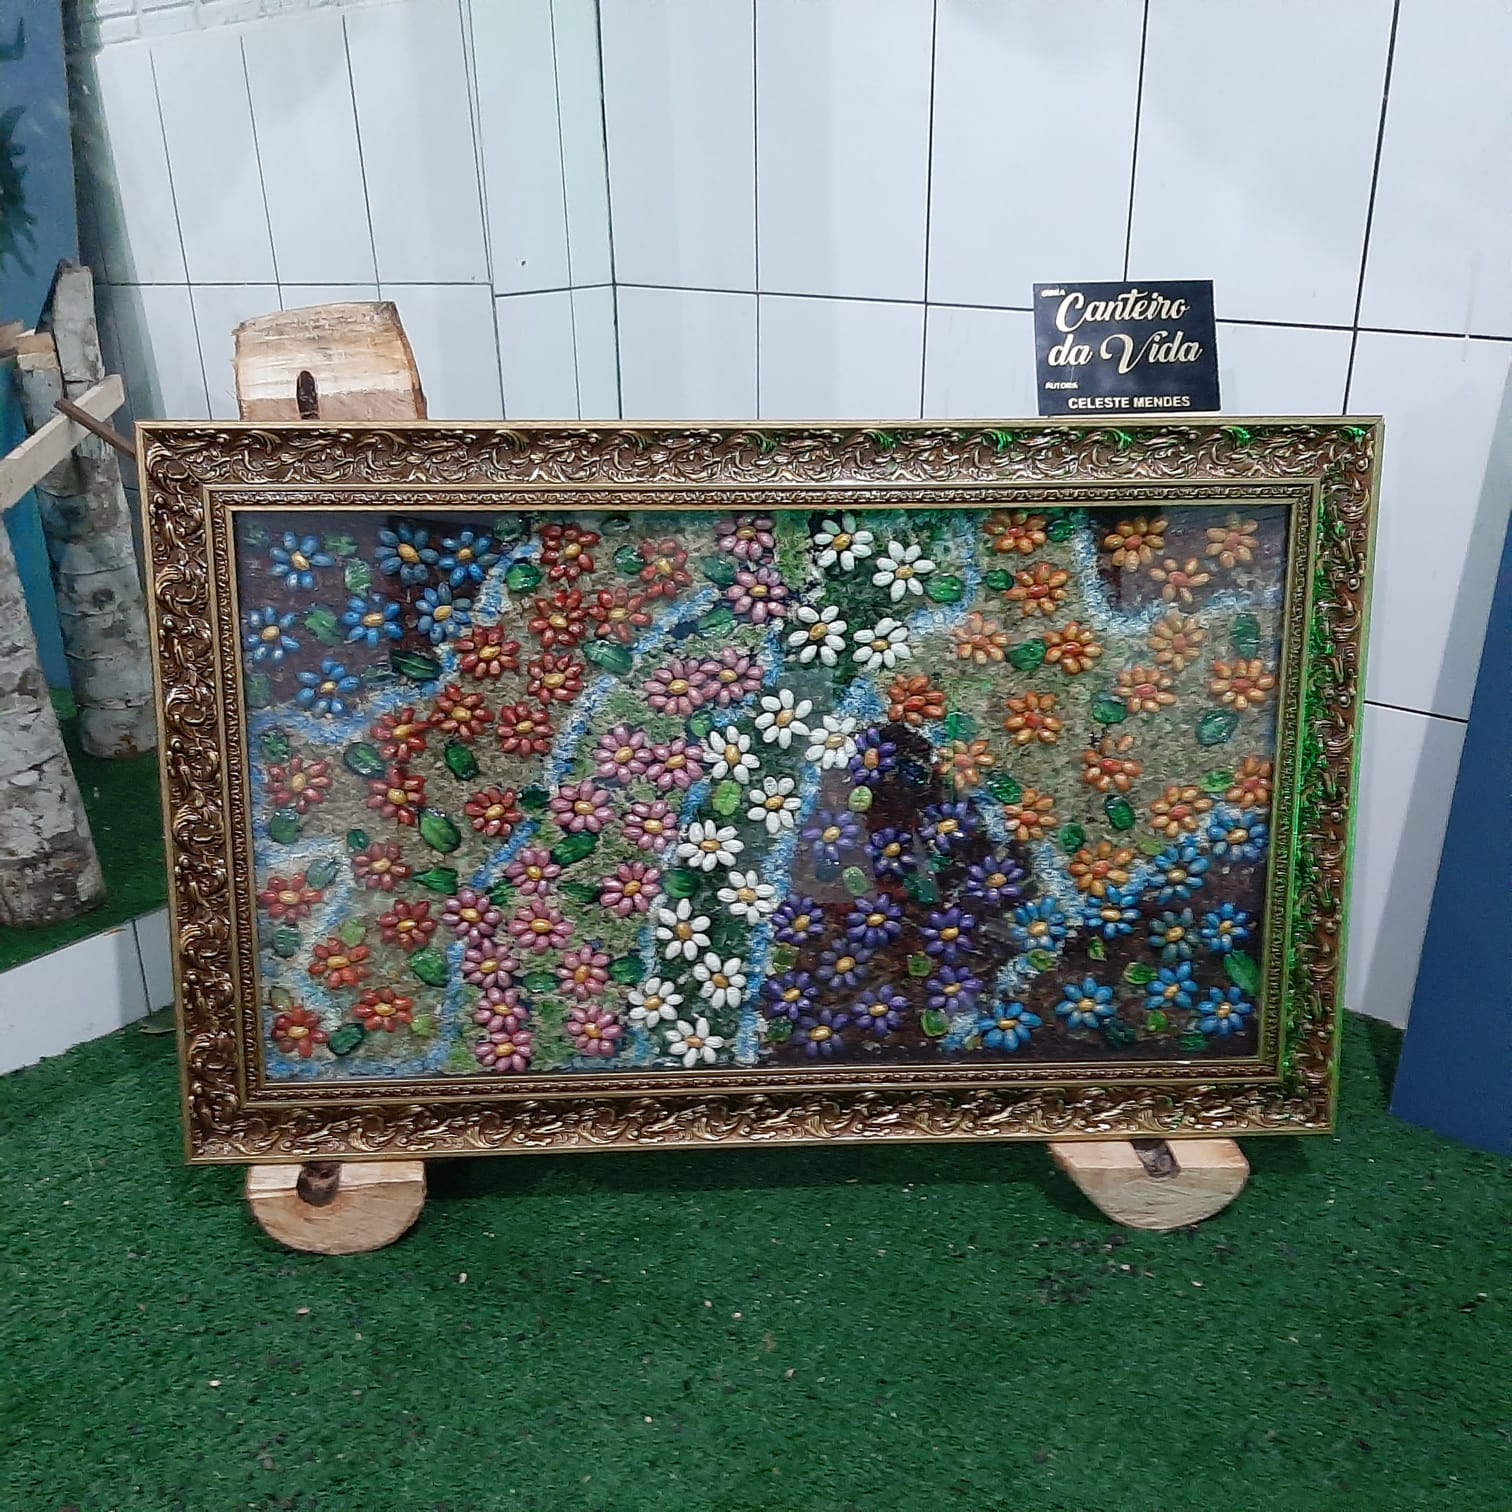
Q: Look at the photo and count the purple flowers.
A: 13